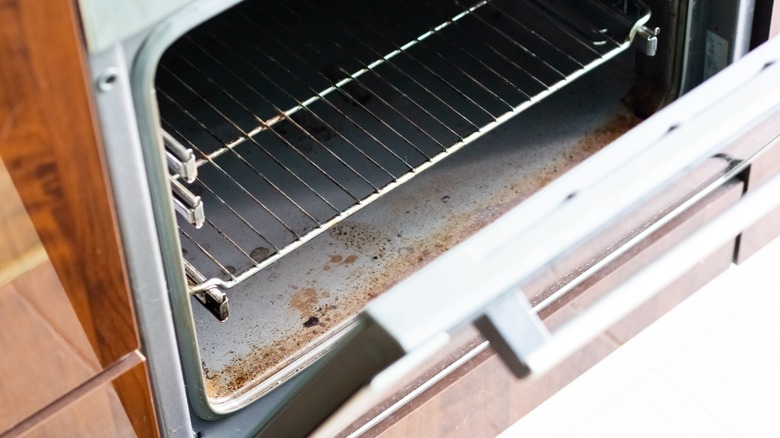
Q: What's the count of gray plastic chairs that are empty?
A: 0